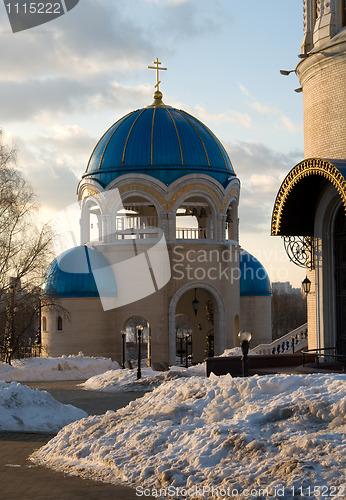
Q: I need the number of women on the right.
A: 0